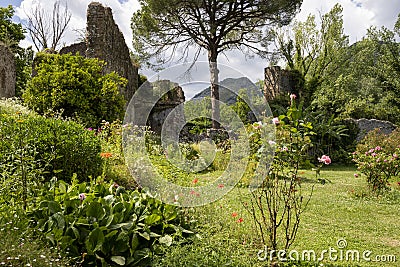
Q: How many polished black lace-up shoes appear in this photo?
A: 0